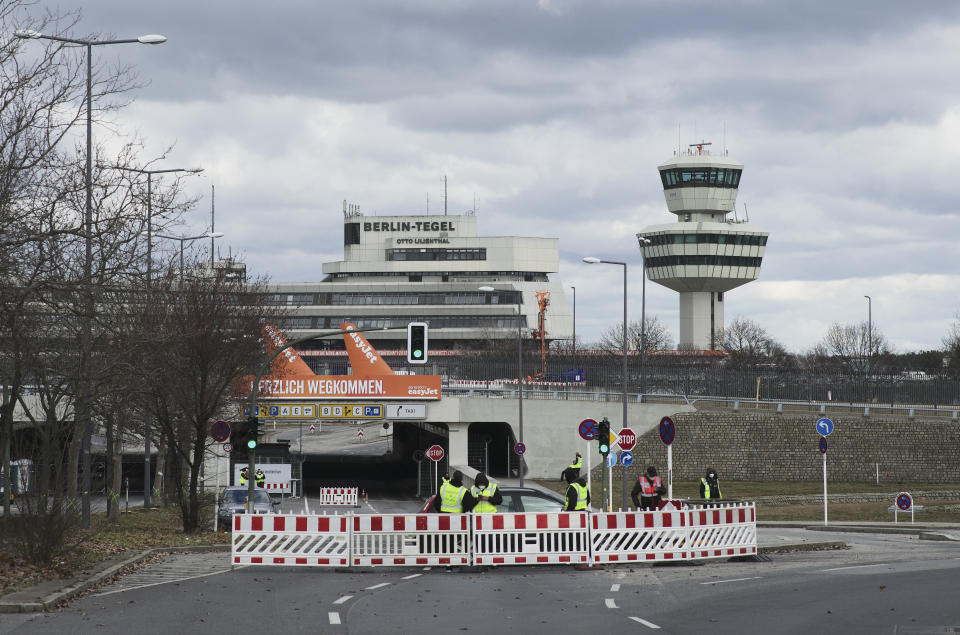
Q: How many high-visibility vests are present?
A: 9